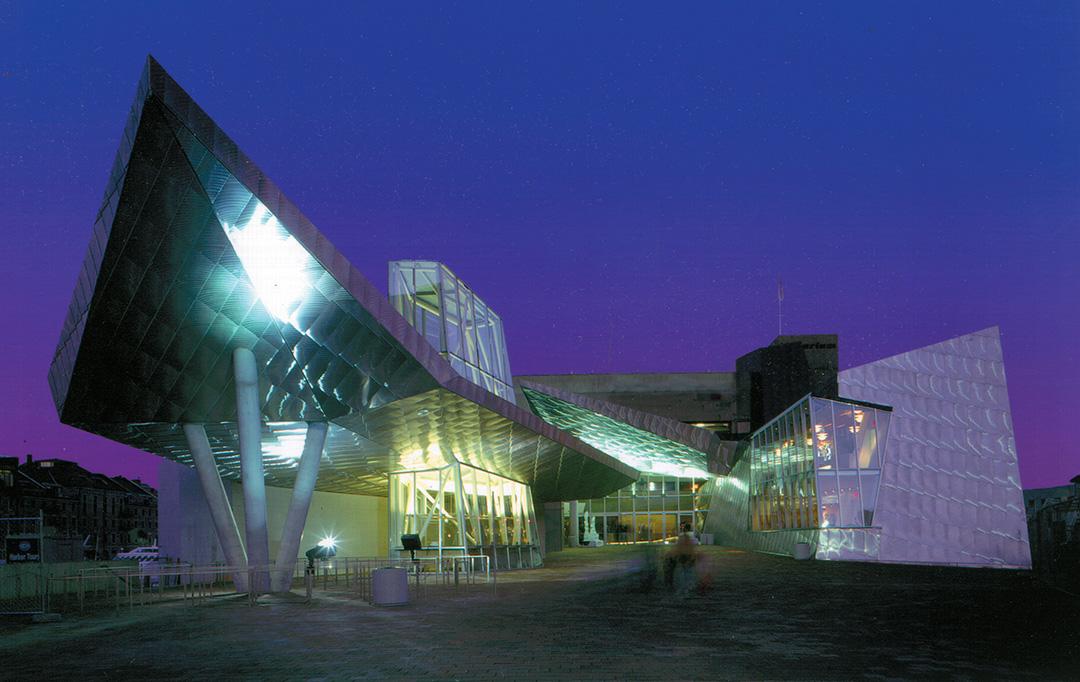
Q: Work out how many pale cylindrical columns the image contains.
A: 3